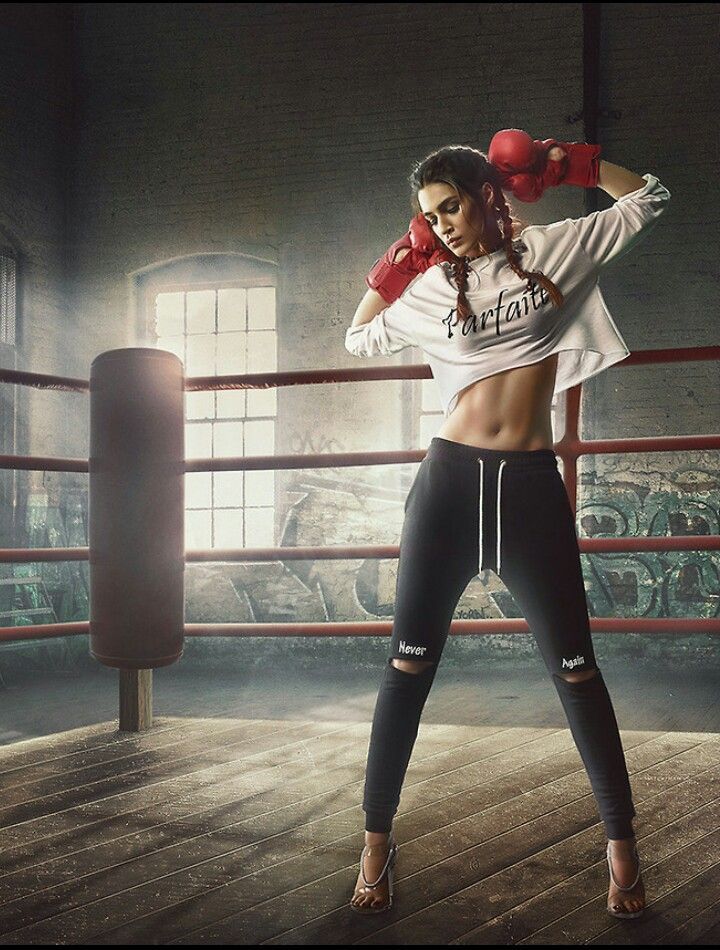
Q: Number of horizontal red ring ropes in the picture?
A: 4